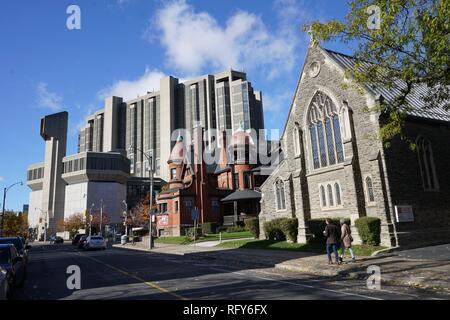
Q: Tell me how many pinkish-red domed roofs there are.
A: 2